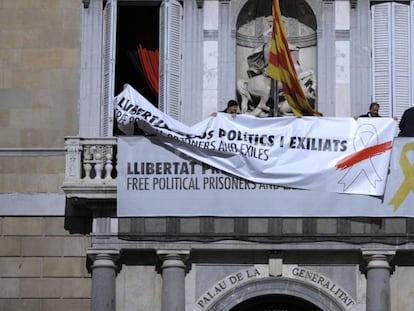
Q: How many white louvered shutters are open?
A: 2